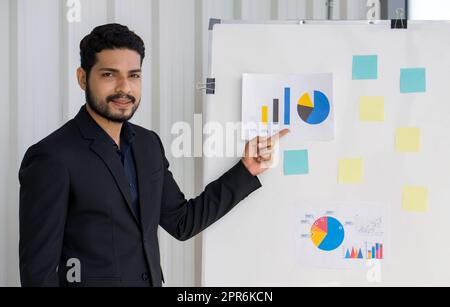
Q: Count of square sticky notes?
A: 7